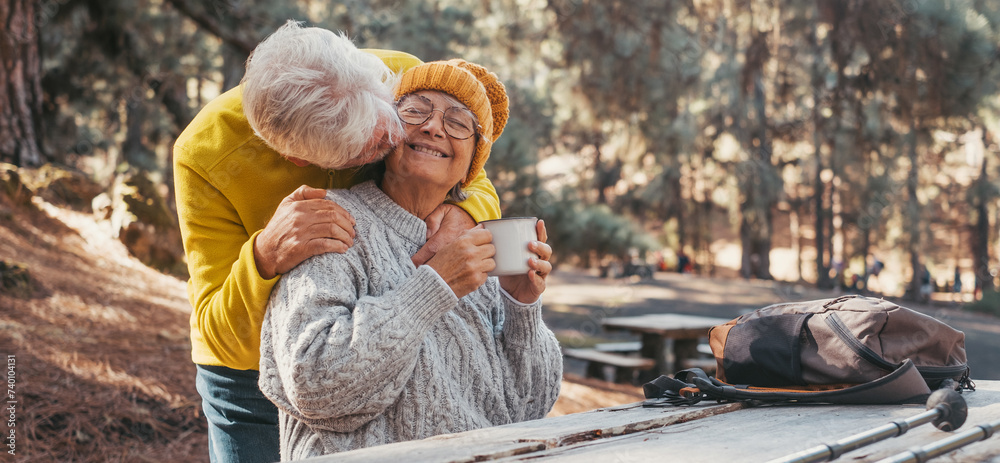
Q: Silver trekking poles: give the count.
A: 2